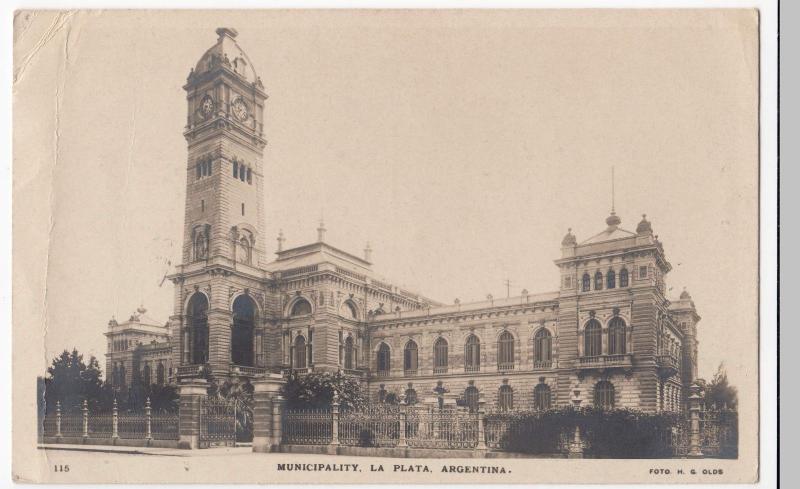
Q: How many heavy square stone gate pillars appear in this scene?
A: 2